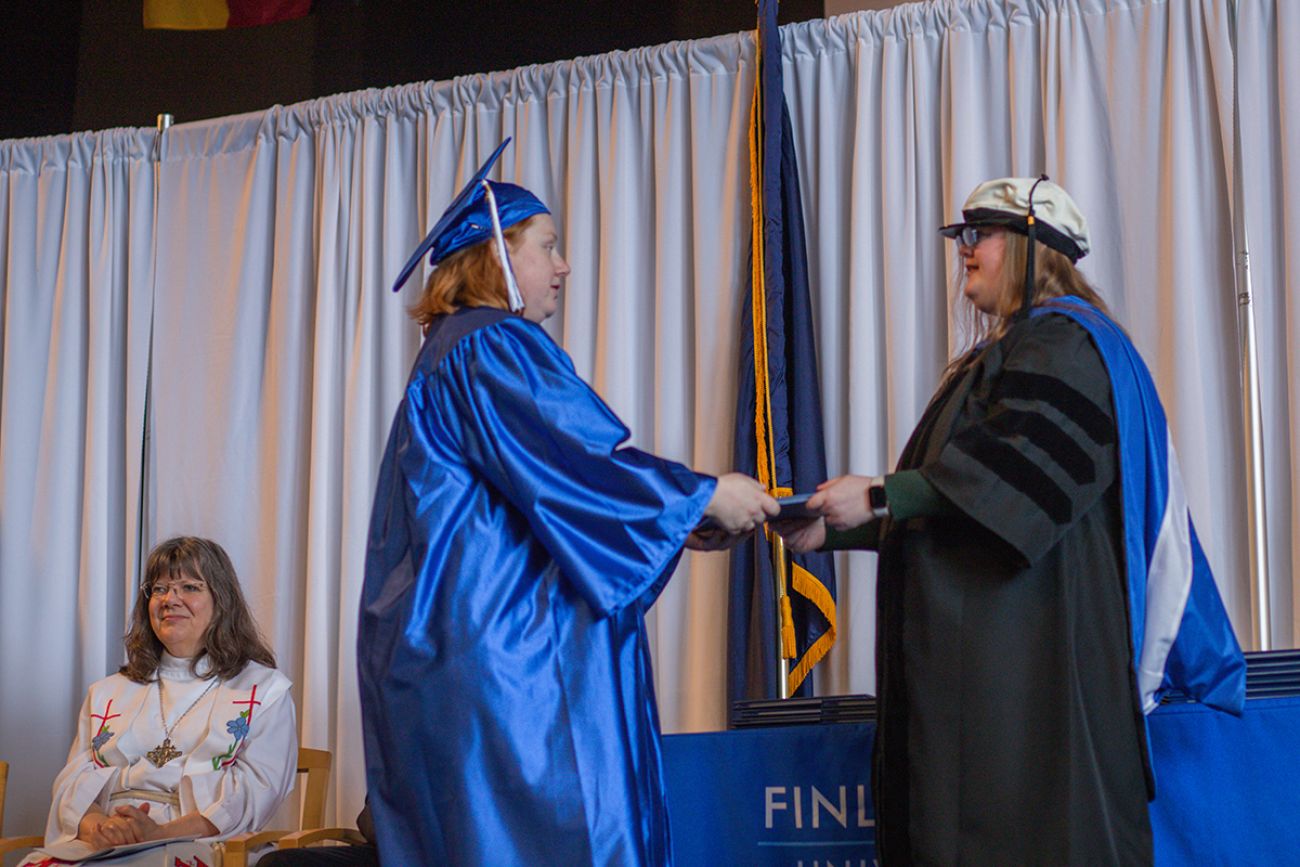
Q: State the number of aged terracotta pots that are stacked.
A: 0